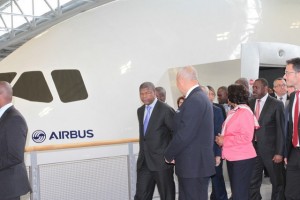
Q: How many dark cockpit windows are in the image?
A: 3